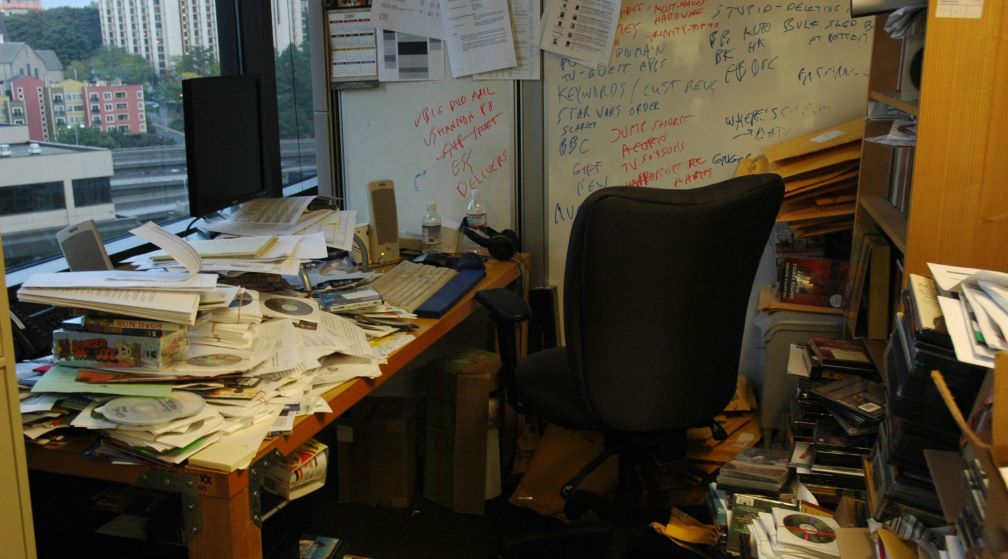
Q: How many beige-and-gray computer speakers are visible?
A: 2